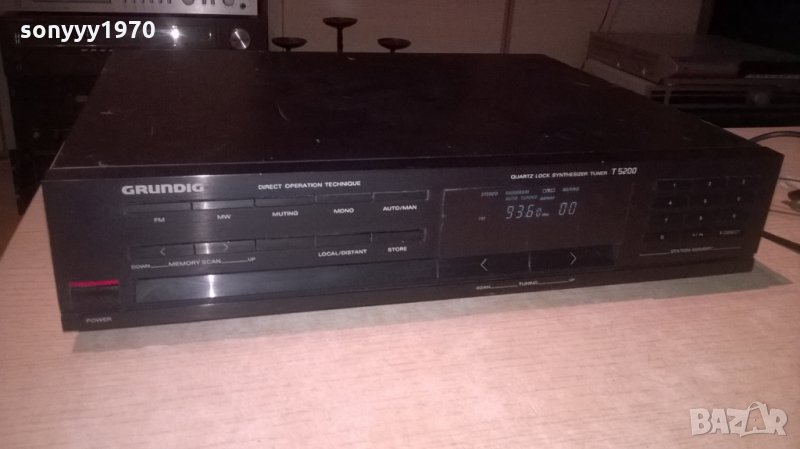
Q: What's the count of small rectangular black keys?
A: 12